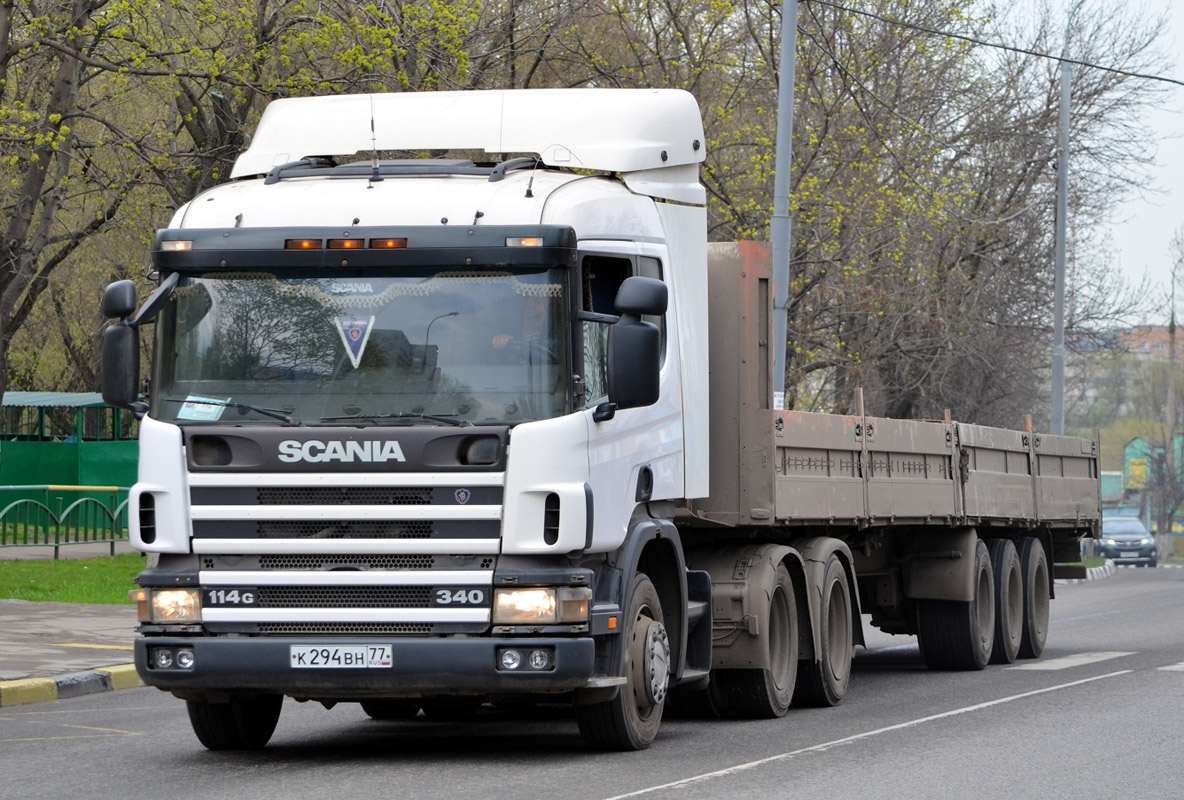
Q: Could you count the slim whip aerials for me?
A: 2